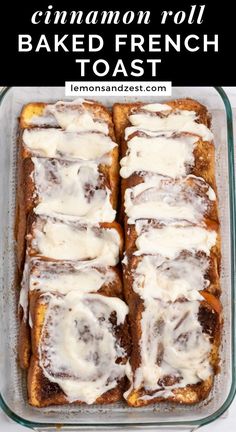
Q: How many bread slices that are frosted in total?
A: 12